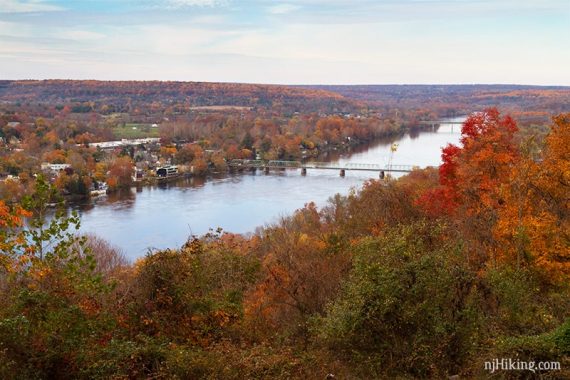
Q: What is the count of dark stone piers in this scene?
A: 4